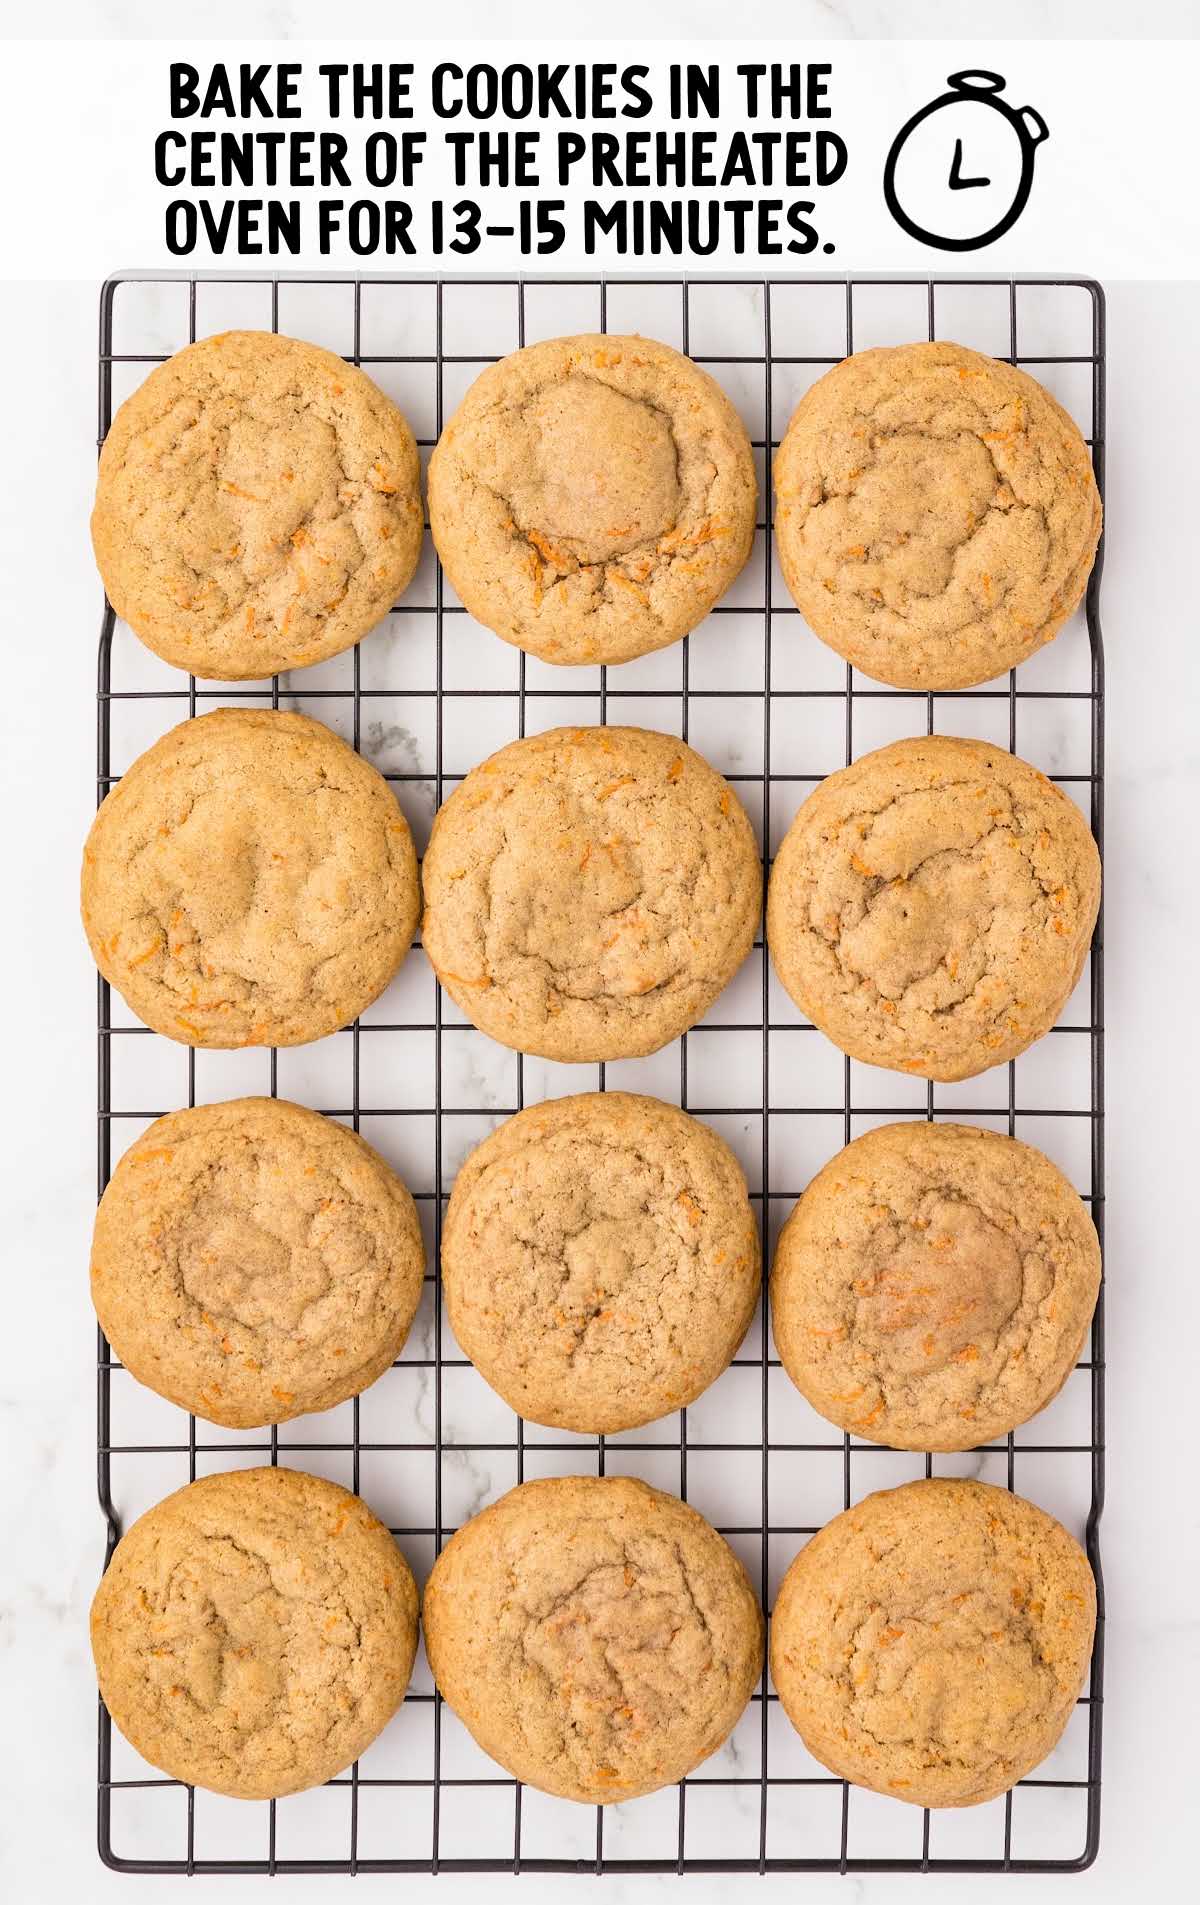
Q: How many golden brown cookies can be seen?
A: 12